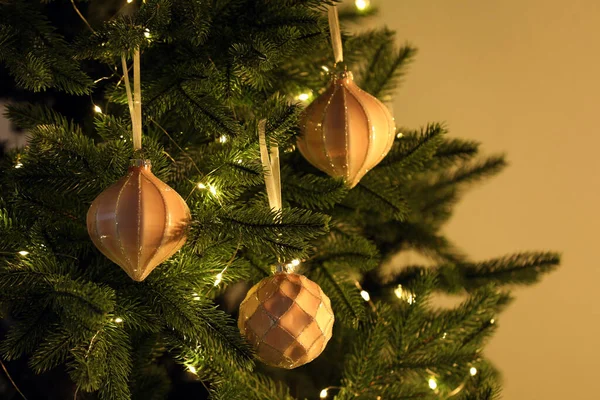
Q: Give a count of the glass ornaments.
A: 3